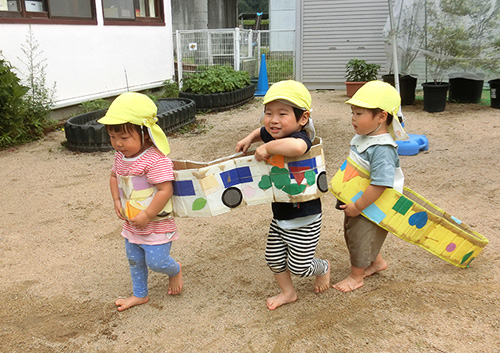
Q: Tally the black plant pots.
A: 4